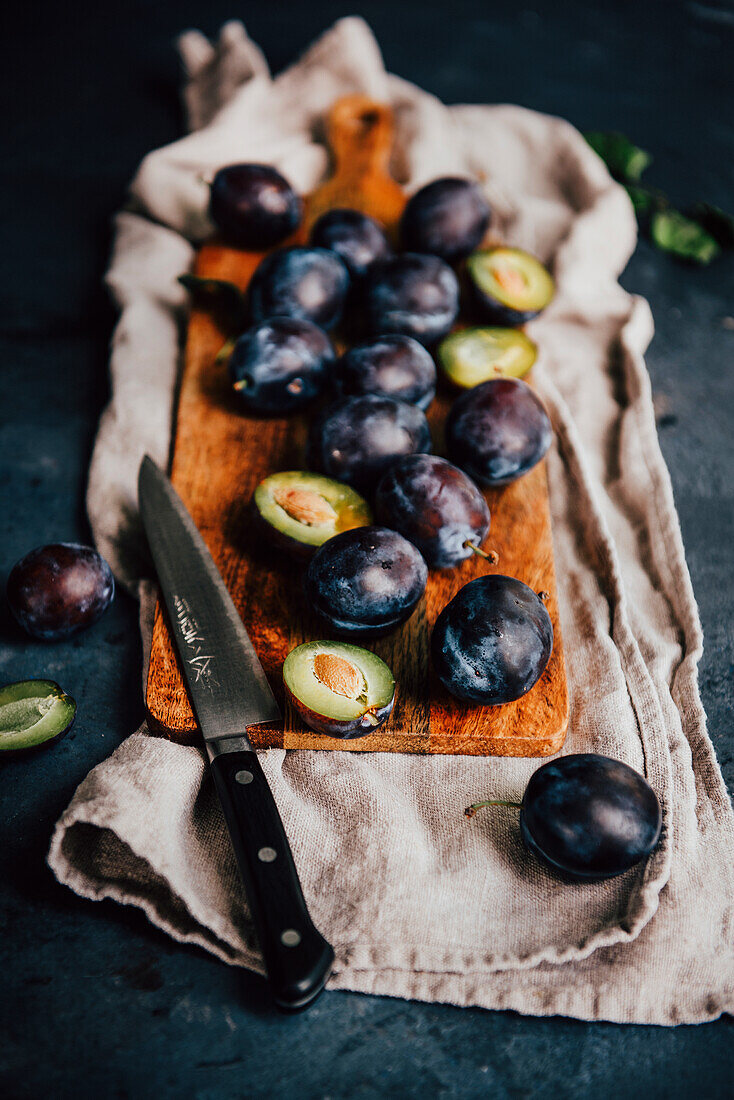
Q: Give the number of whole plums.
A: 14